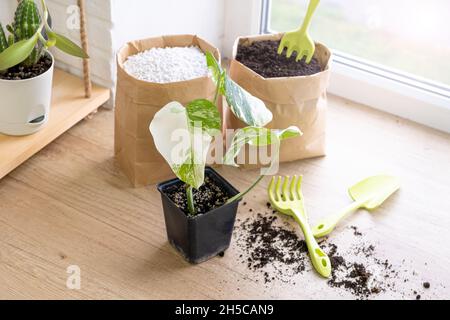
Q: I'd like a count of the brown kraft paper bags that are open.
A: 2